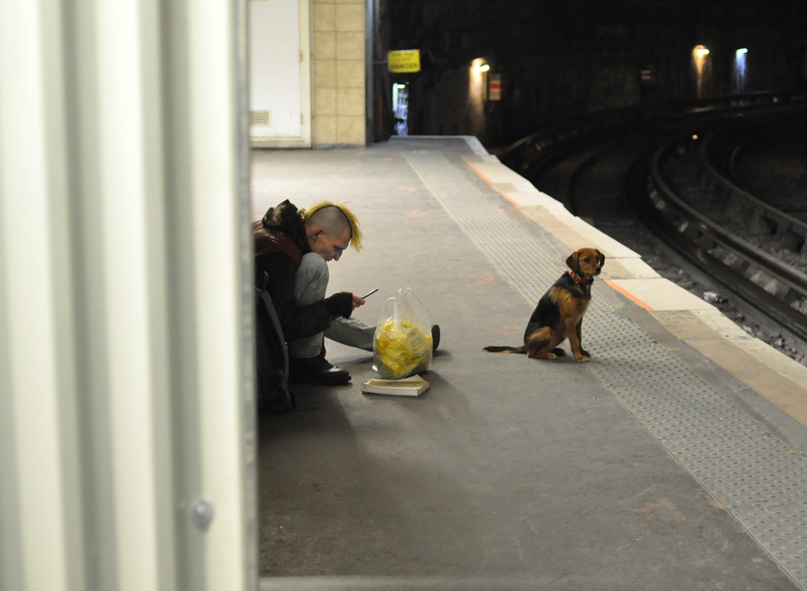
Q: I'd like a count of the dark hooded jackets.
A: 1